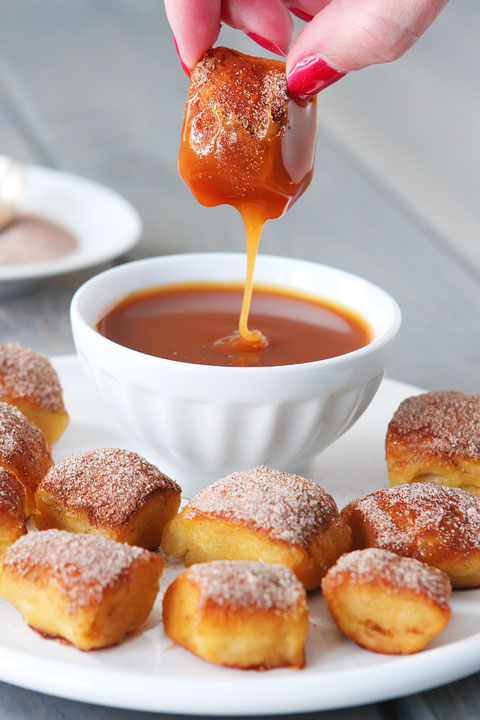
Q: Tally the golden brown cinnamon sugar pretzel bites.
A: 11